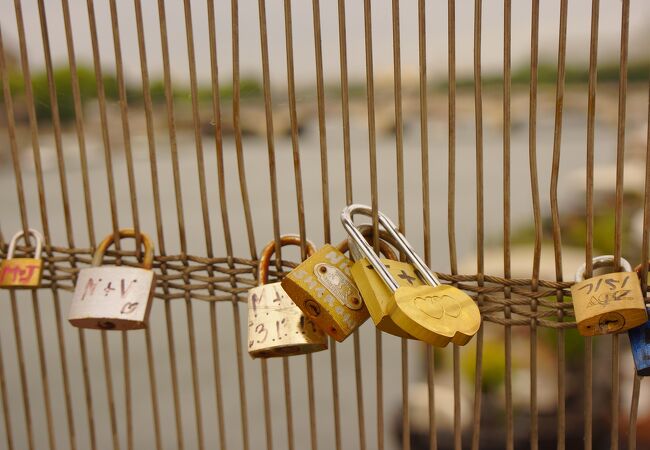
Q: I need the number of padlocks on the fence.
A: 8